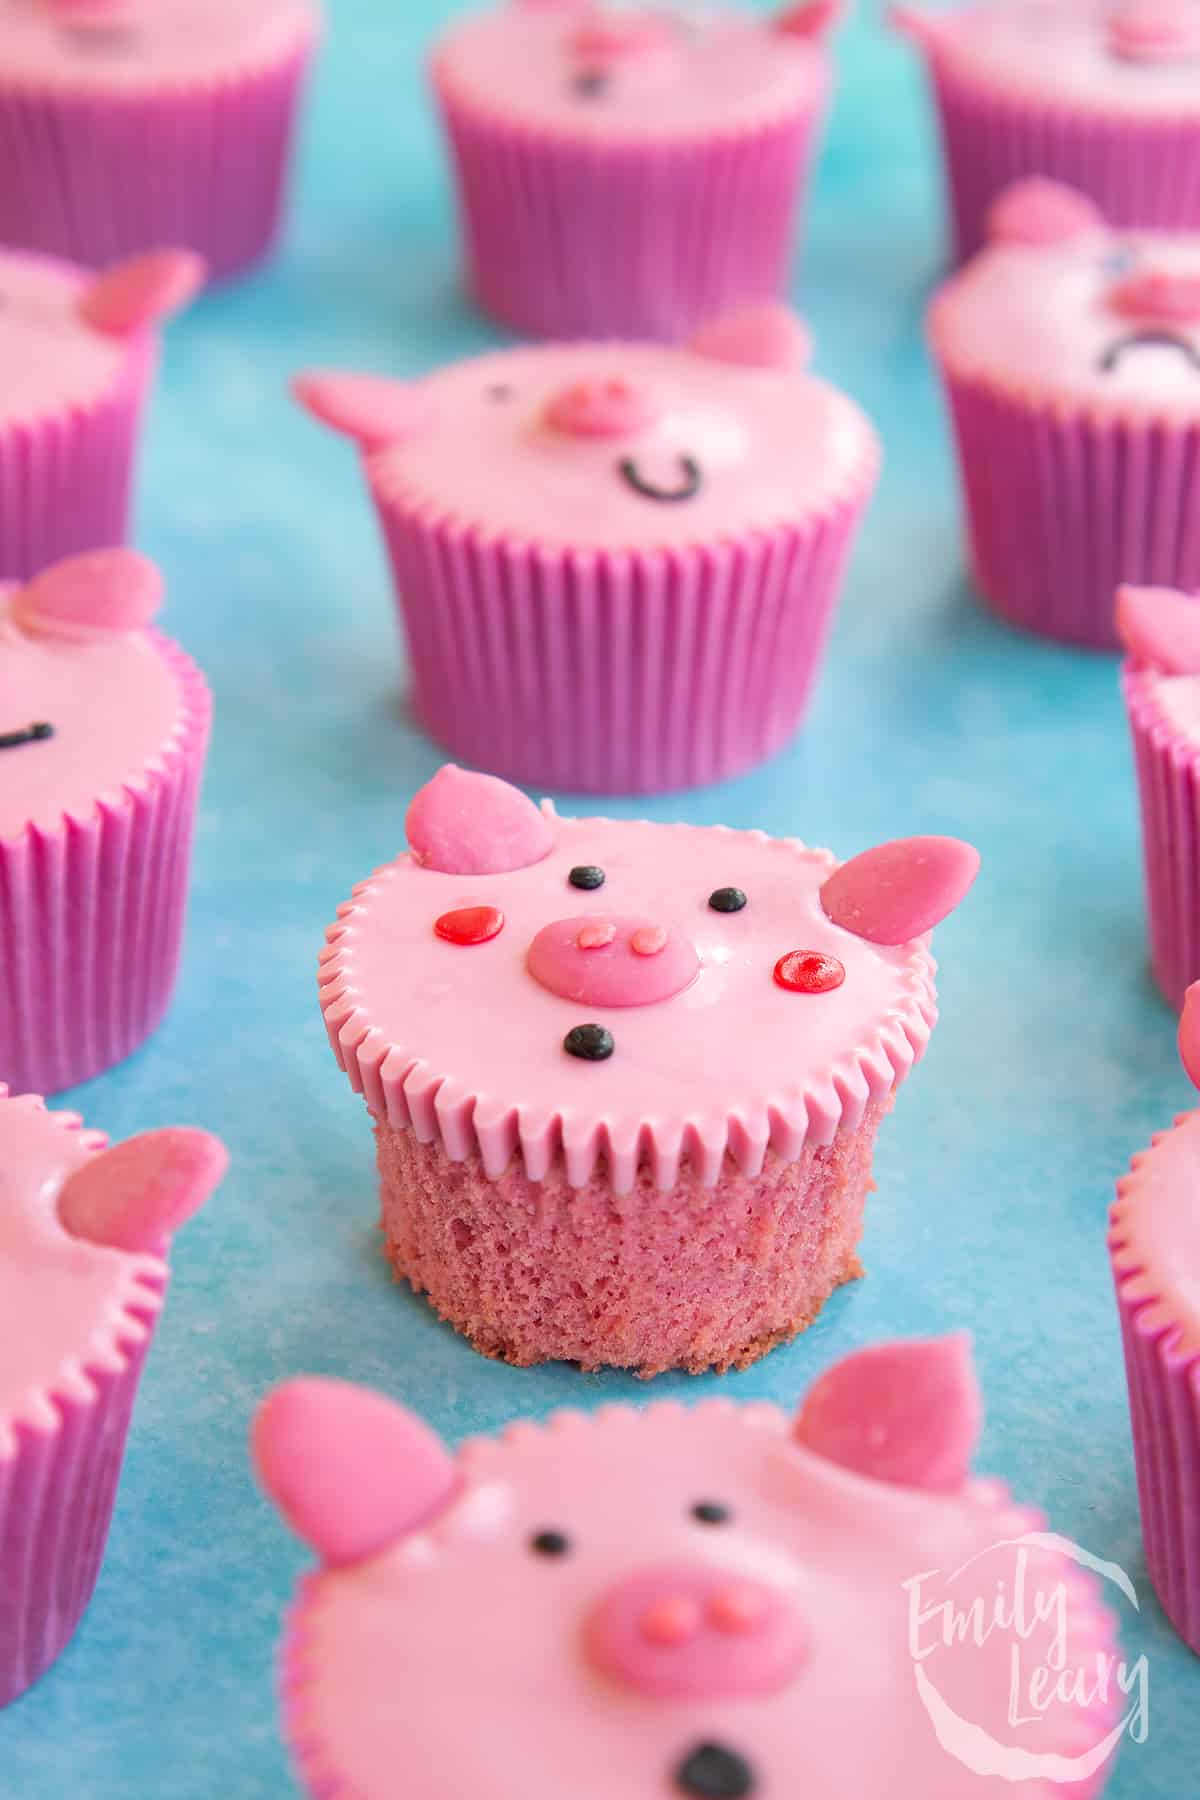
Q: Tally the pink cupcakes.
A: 12